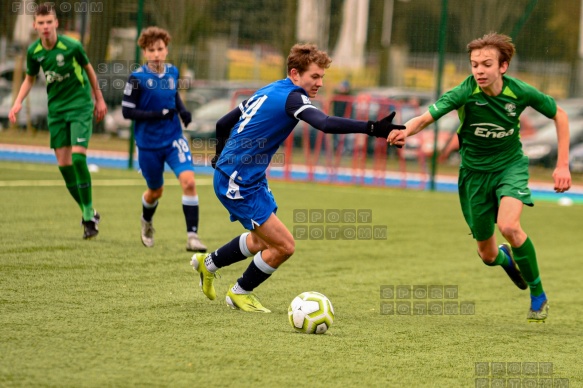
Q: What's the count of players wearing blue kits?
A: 2